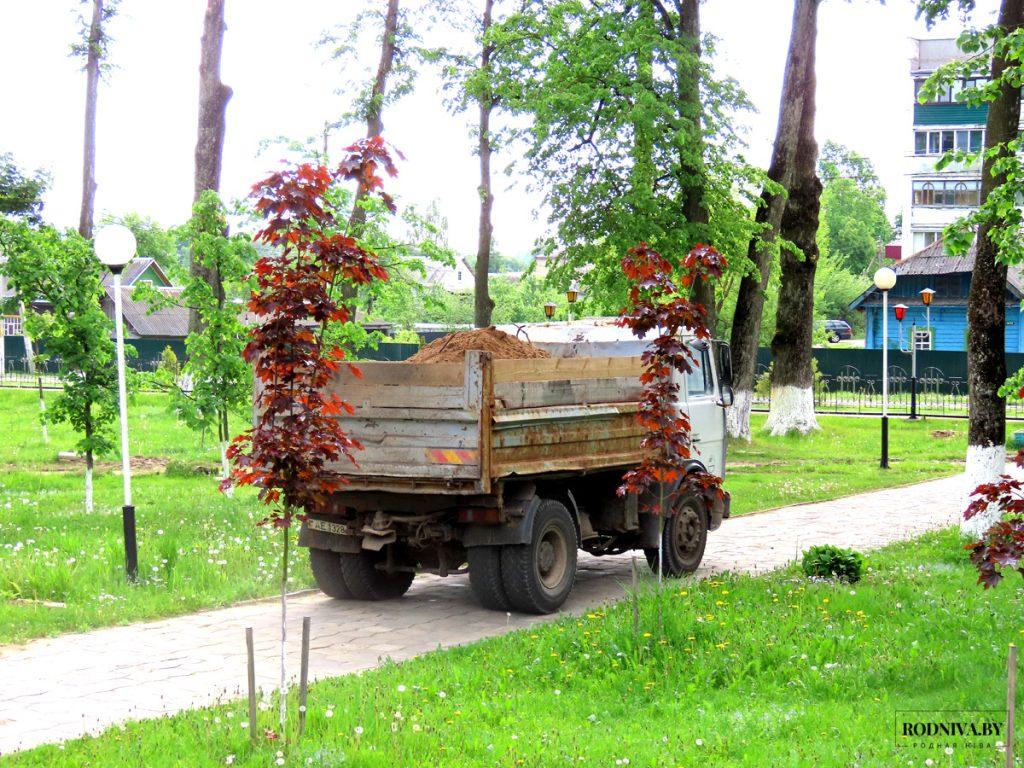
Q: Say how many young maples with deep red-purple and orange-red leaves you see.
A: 3